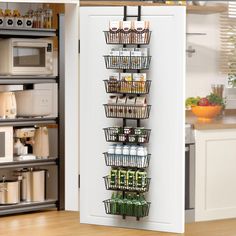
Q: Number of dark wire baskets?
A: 8